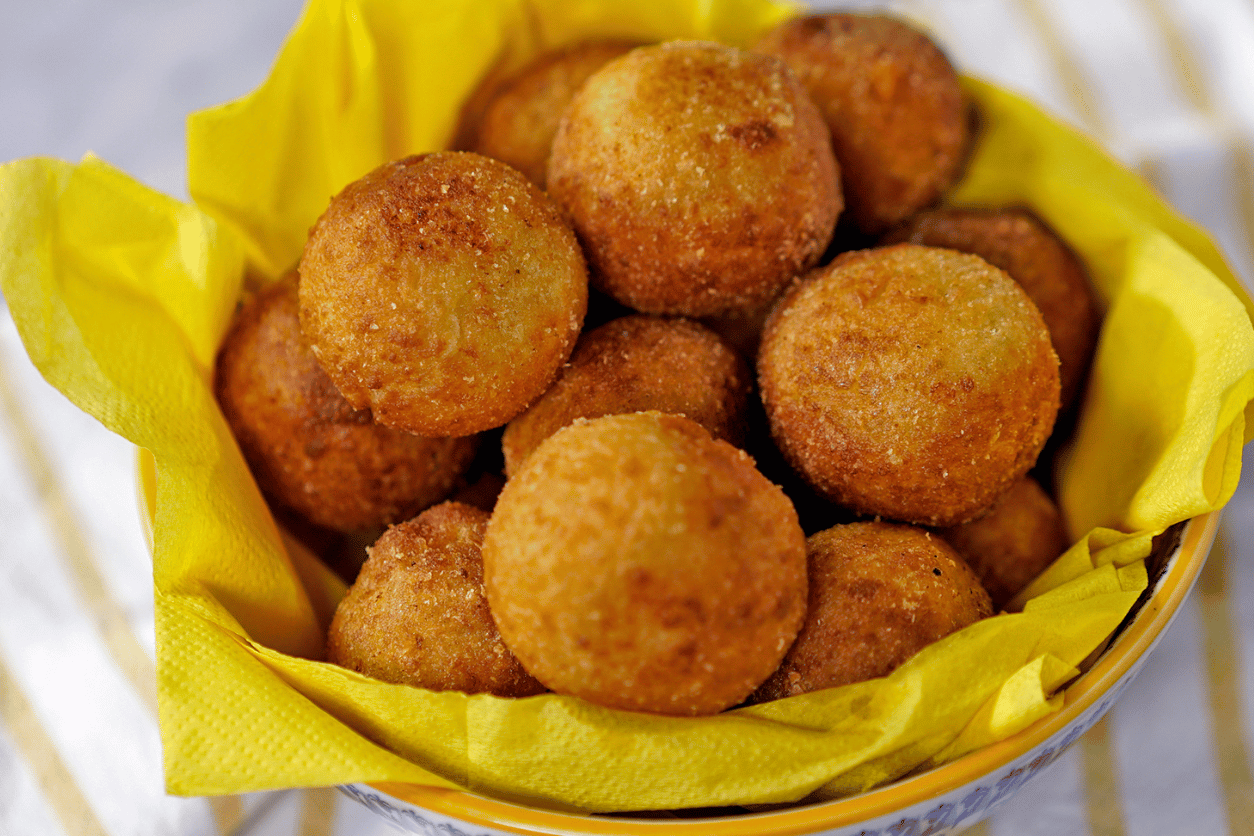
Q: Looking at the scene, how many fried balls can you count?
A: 12